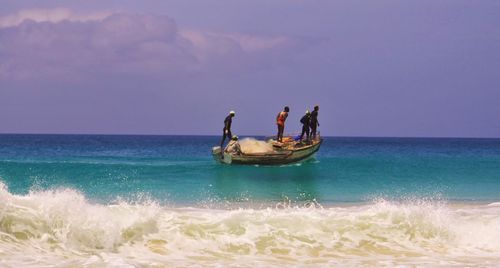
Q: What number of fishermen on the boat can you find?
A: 5